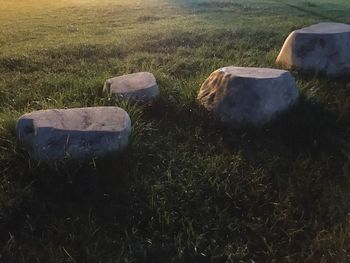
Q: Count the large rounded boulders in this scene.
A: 4